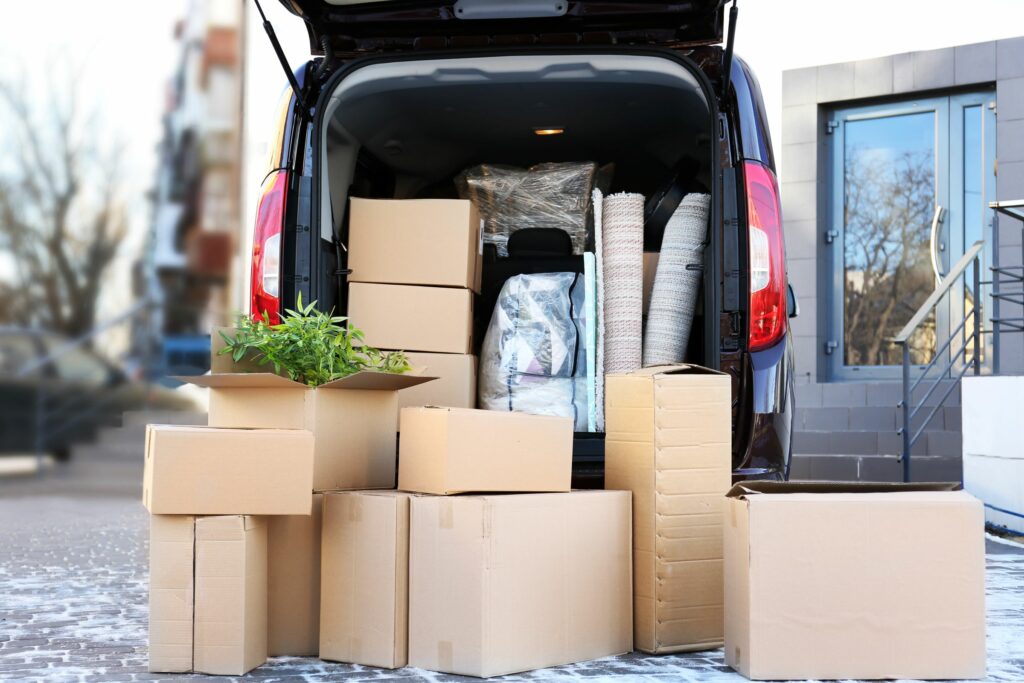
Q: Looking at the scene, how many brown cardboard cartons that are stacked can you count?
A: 12